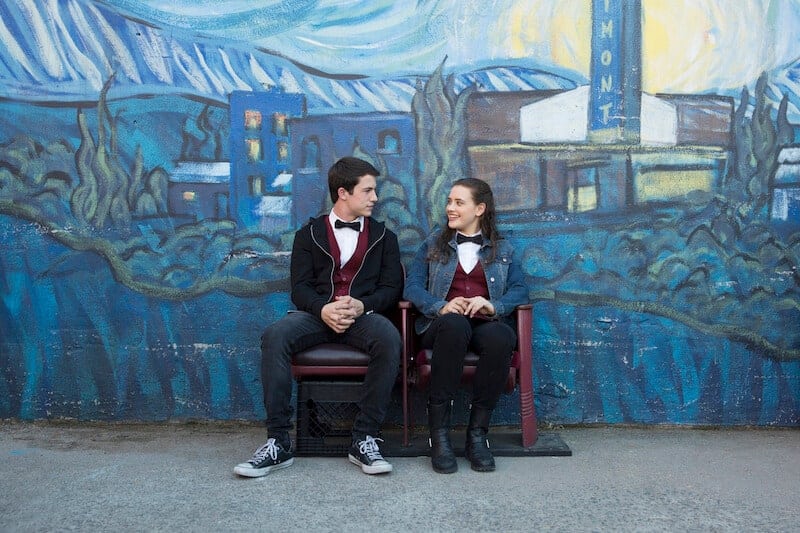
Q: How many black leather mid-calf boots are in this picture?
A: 2